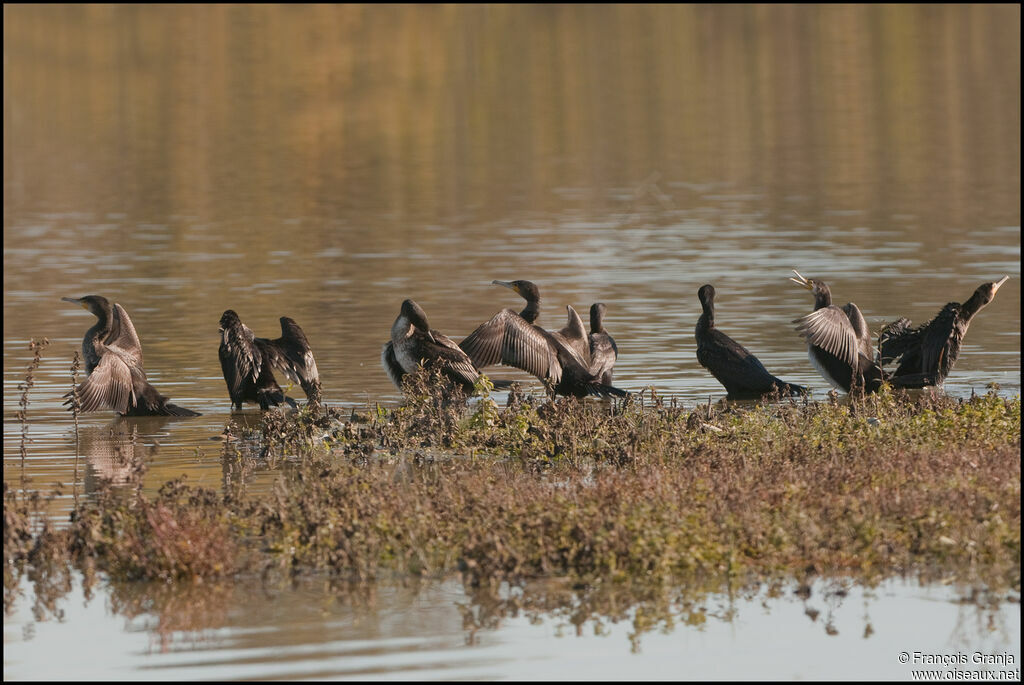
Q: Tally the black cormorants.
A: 8